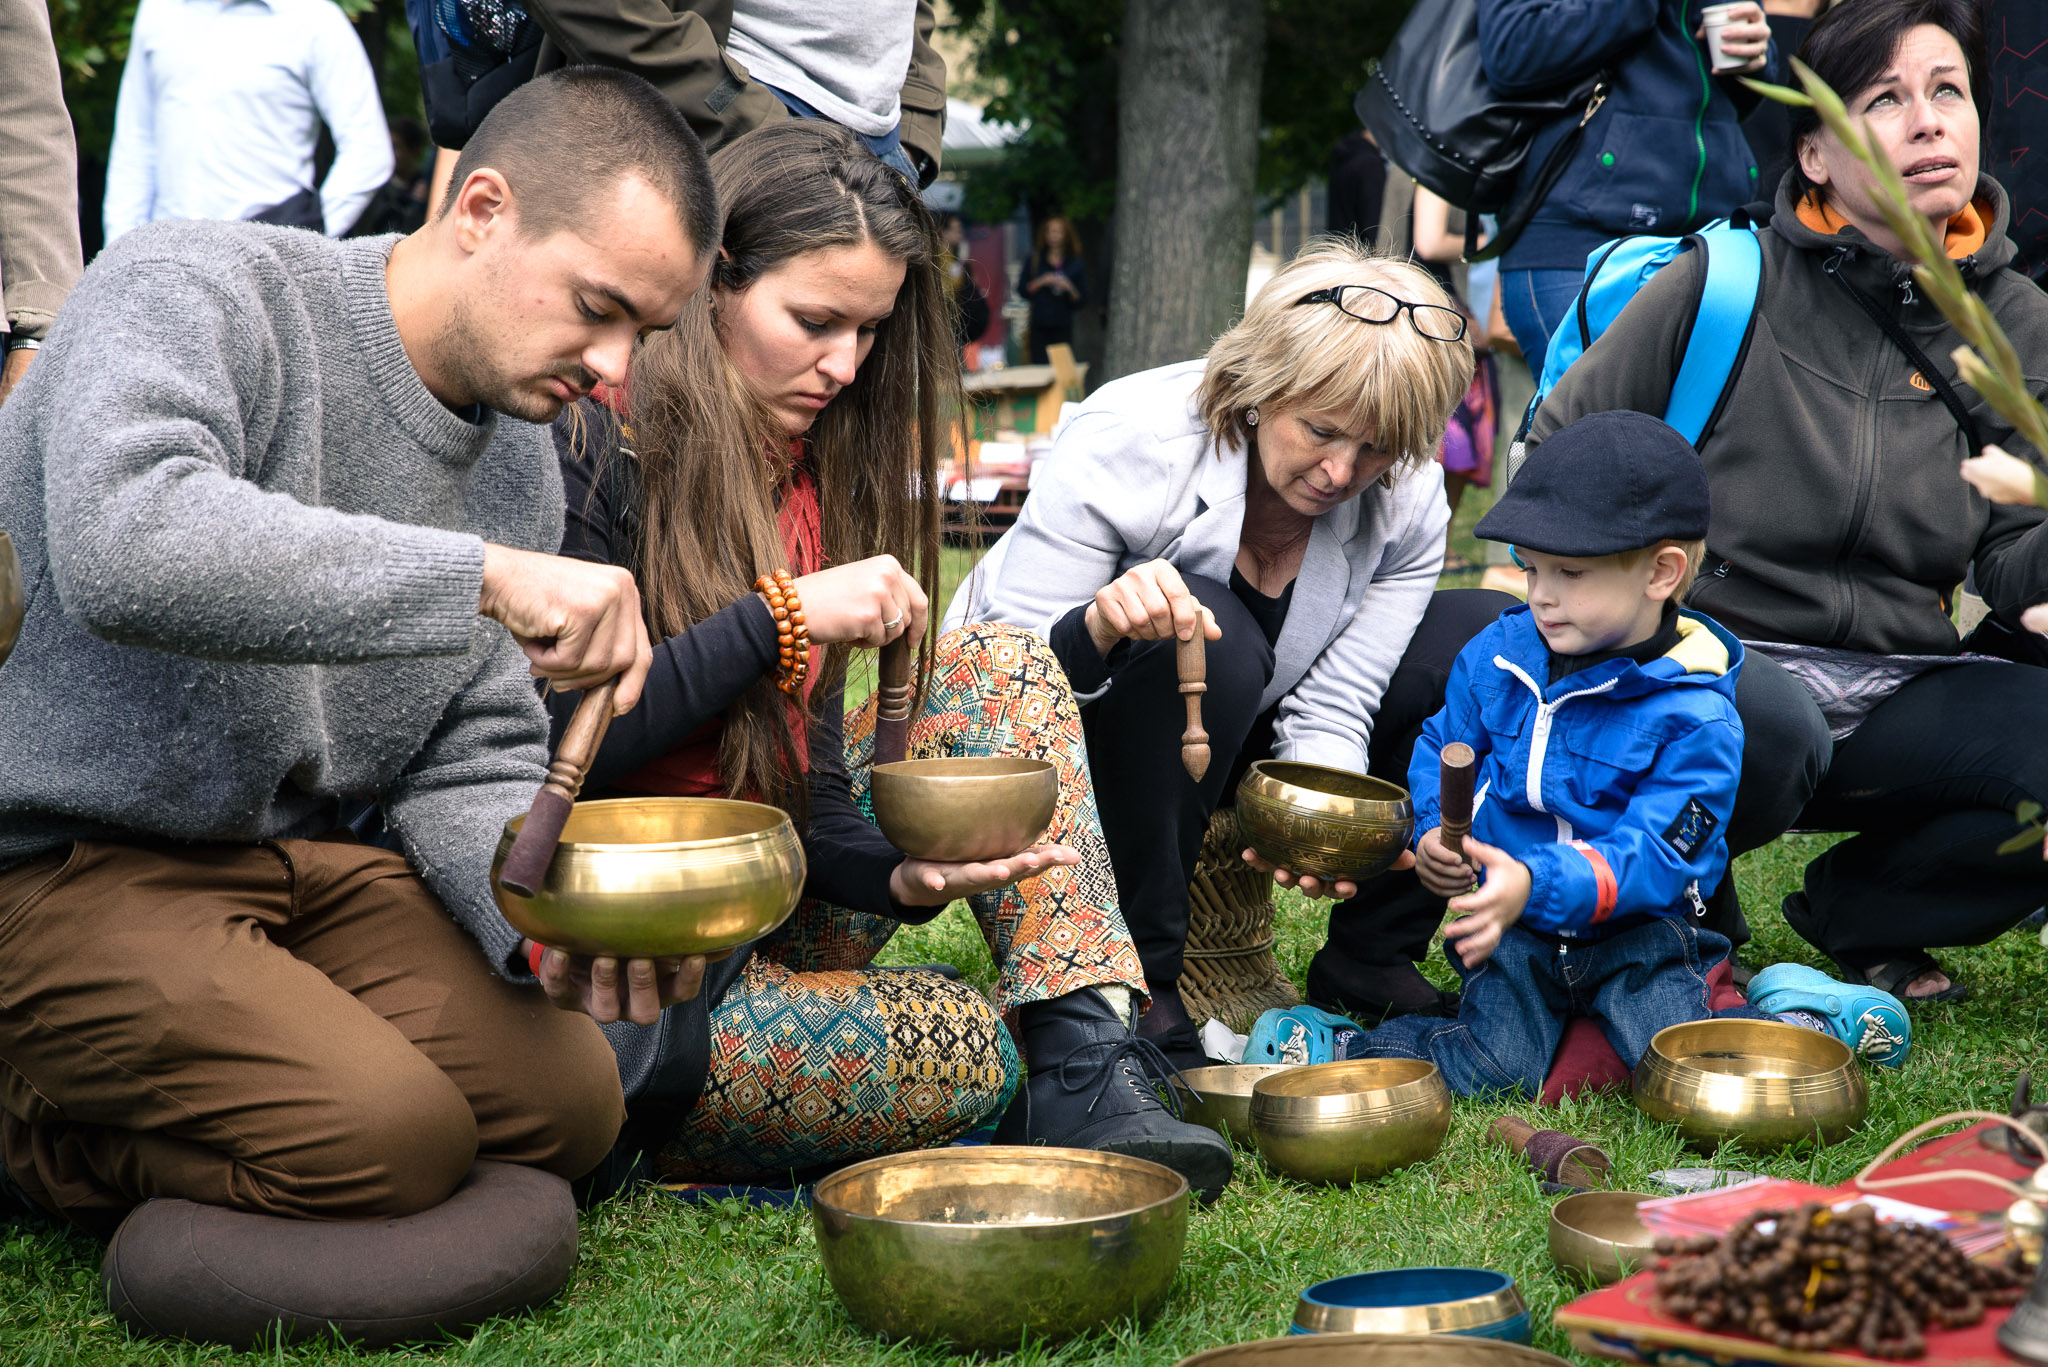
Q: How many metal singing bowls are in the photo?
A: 11